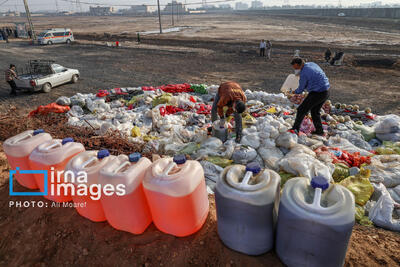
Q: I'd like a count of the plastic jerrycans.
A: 9